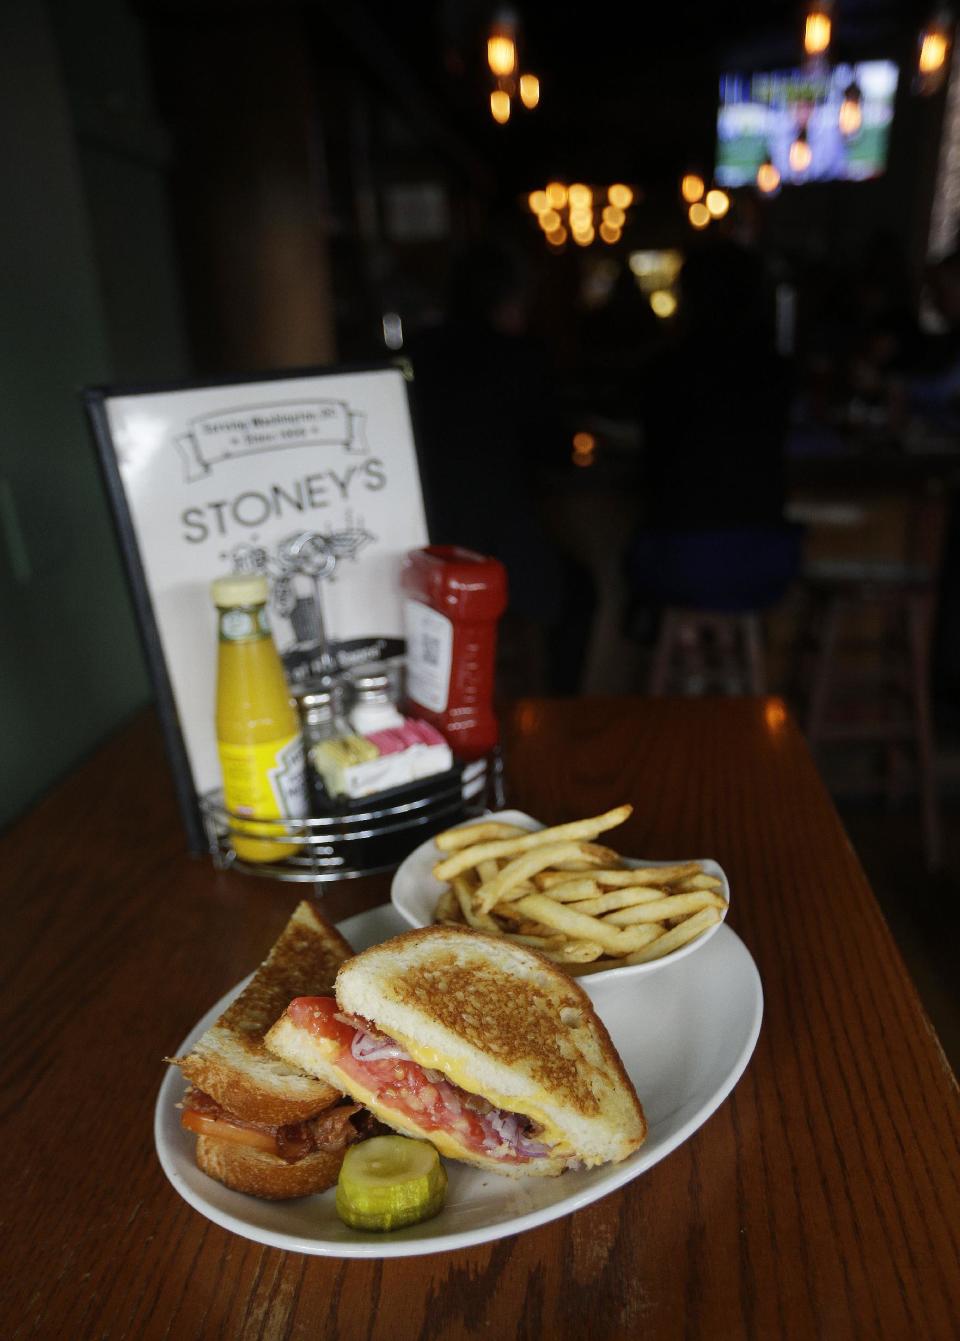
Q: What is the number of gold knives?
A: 0